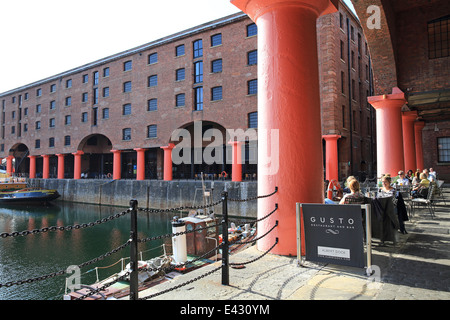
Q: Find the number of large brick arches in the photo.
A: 4